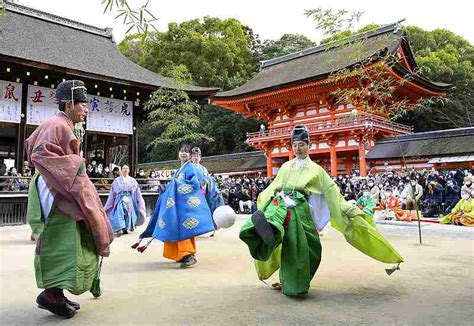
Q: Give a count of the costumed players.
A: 5